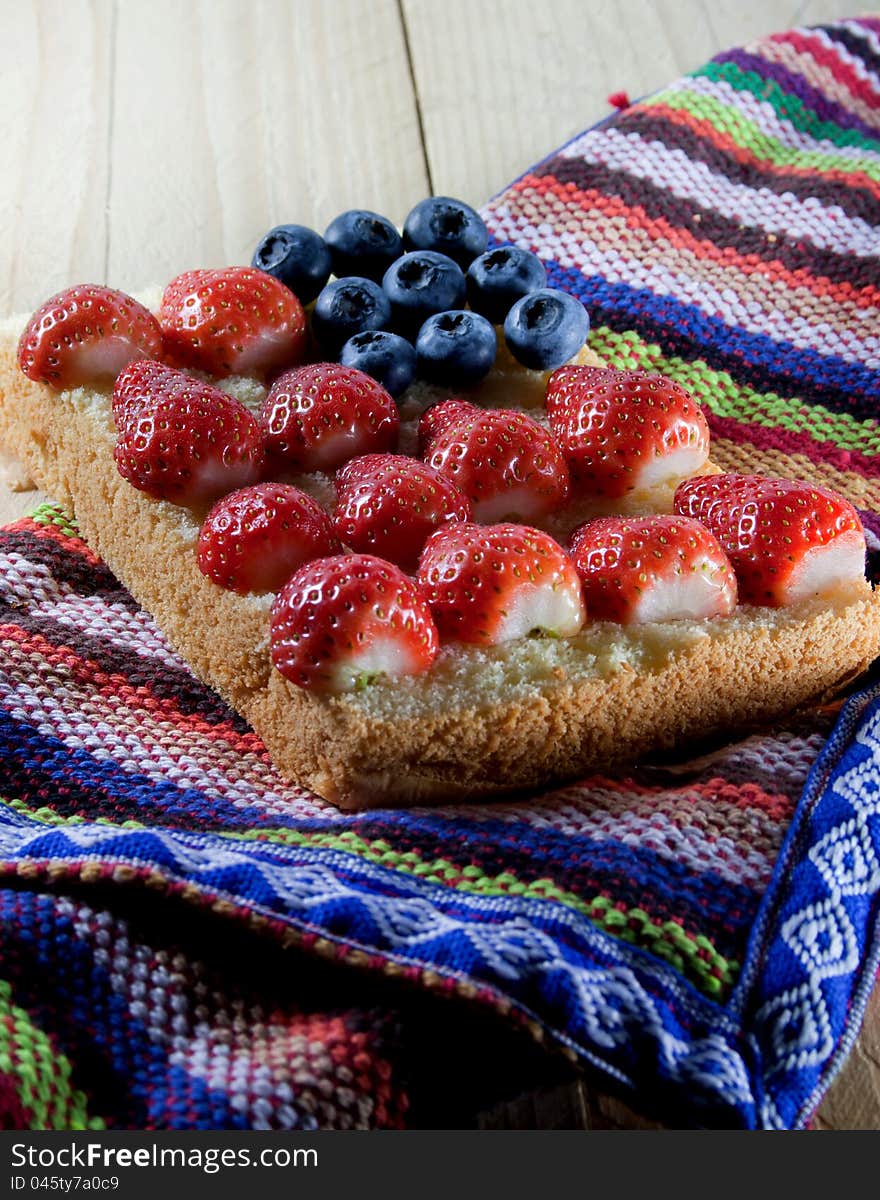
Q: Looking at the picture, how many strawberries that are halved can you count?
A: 12